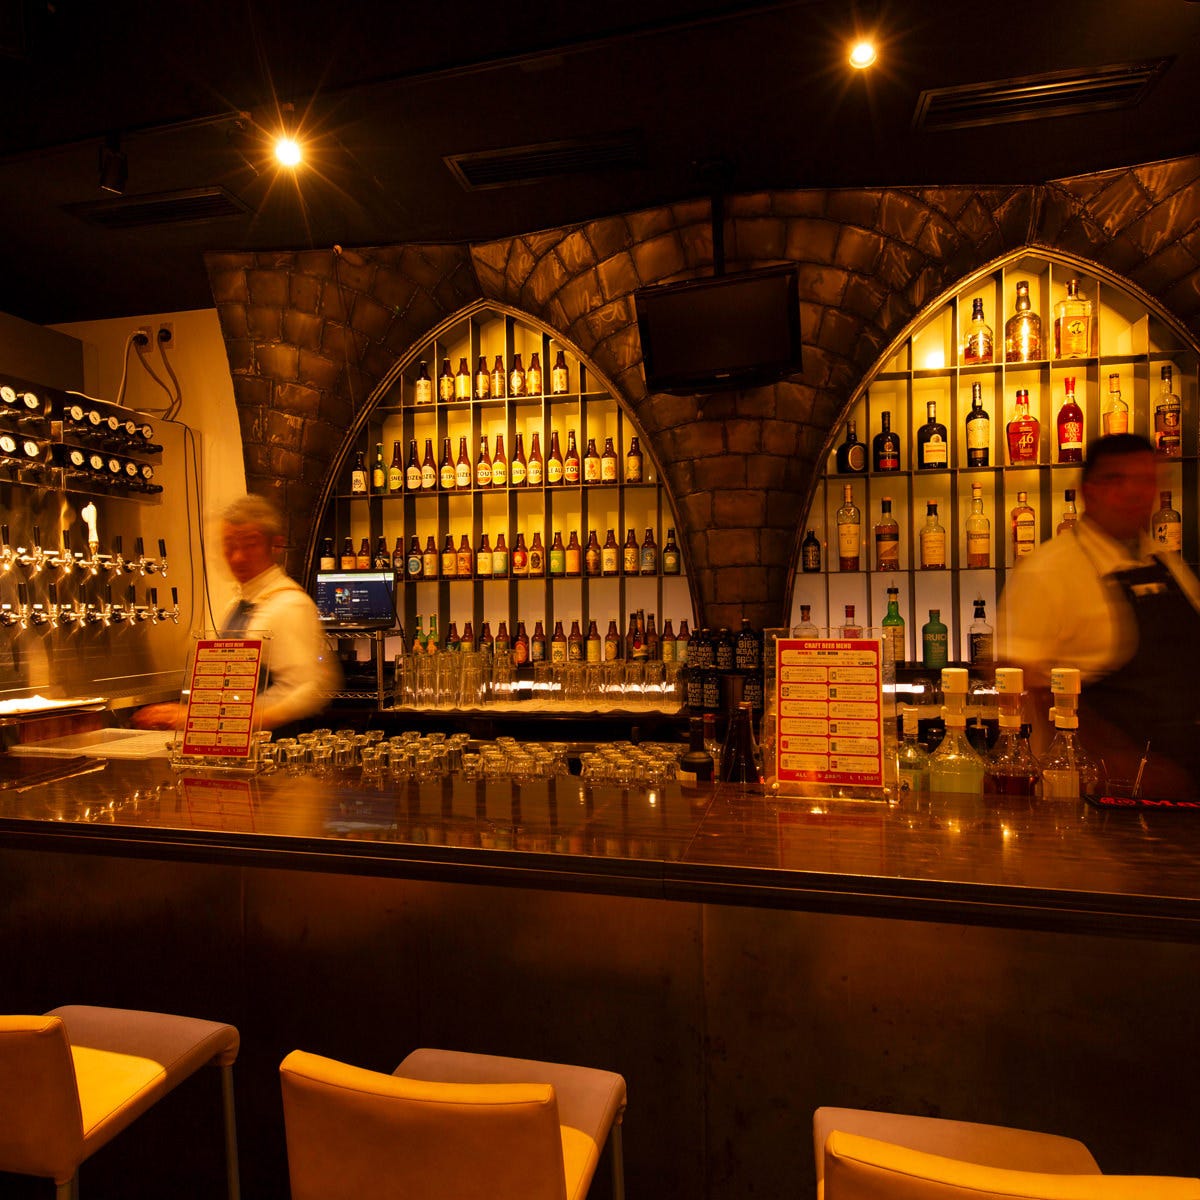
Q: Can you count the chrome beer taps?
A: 14